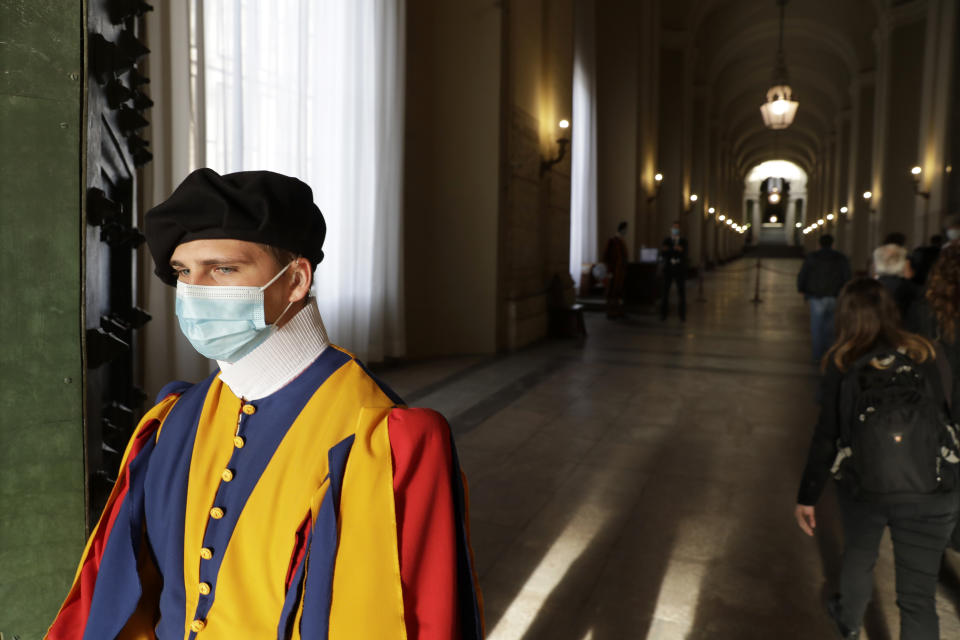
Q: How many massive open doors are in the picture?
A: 1